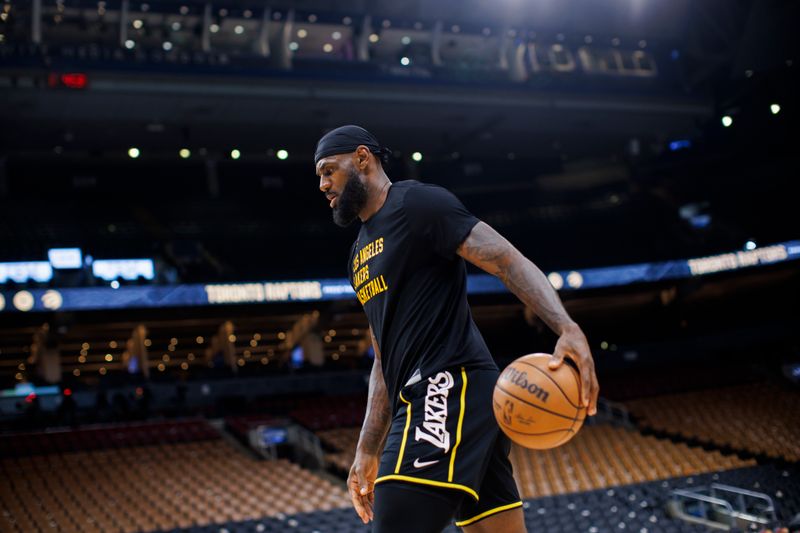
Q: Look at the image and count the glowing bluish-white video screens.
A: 3